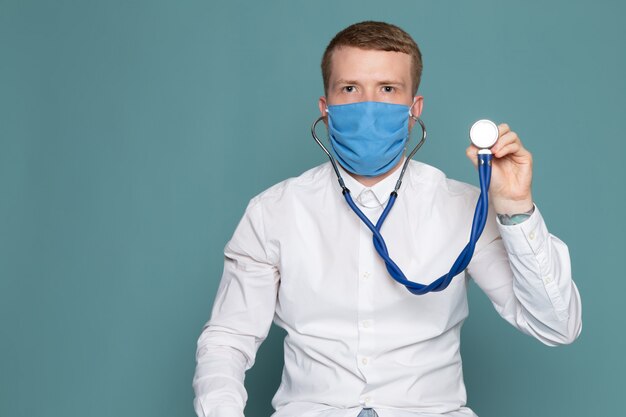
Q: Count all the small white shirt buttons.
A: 6